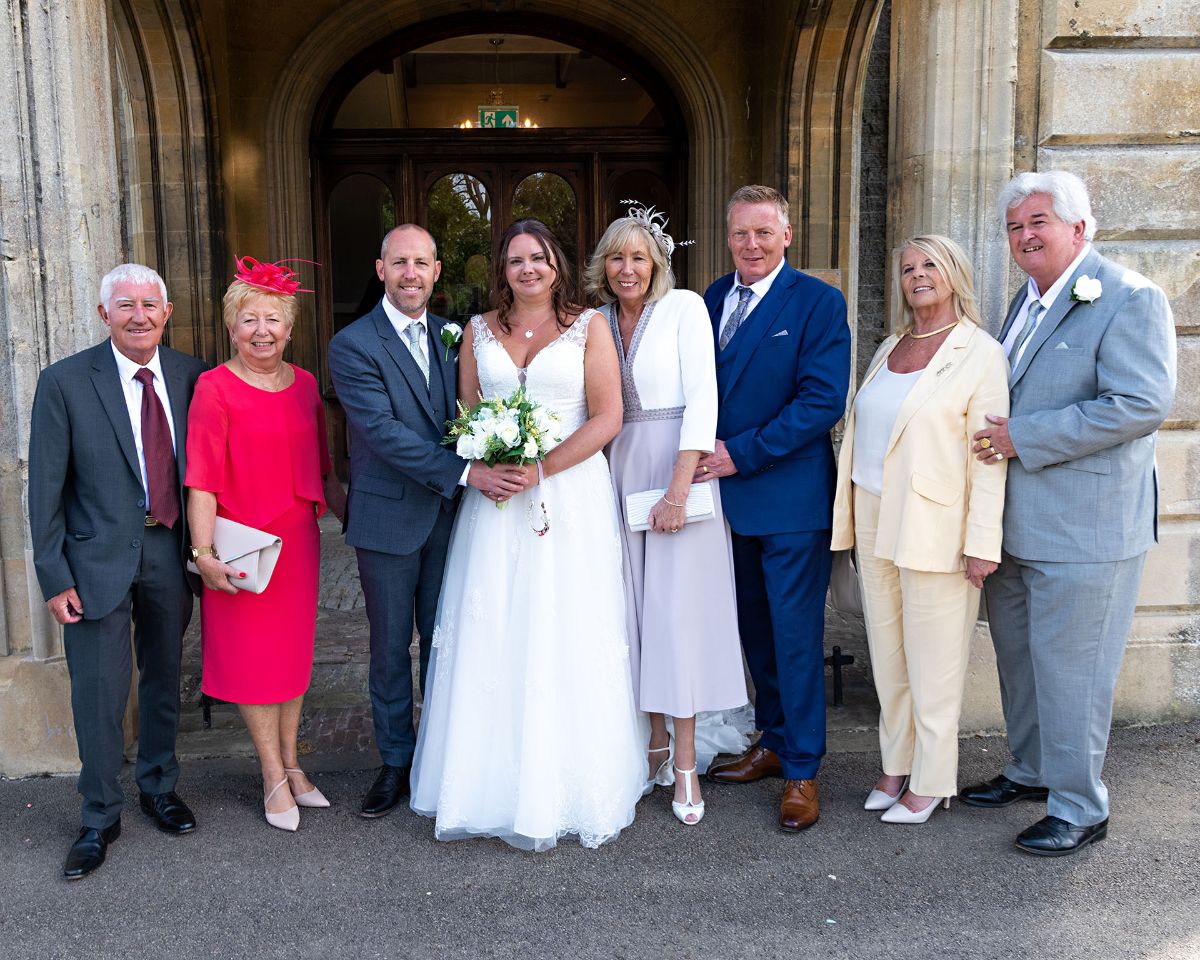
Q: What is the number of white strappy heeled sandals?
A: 2